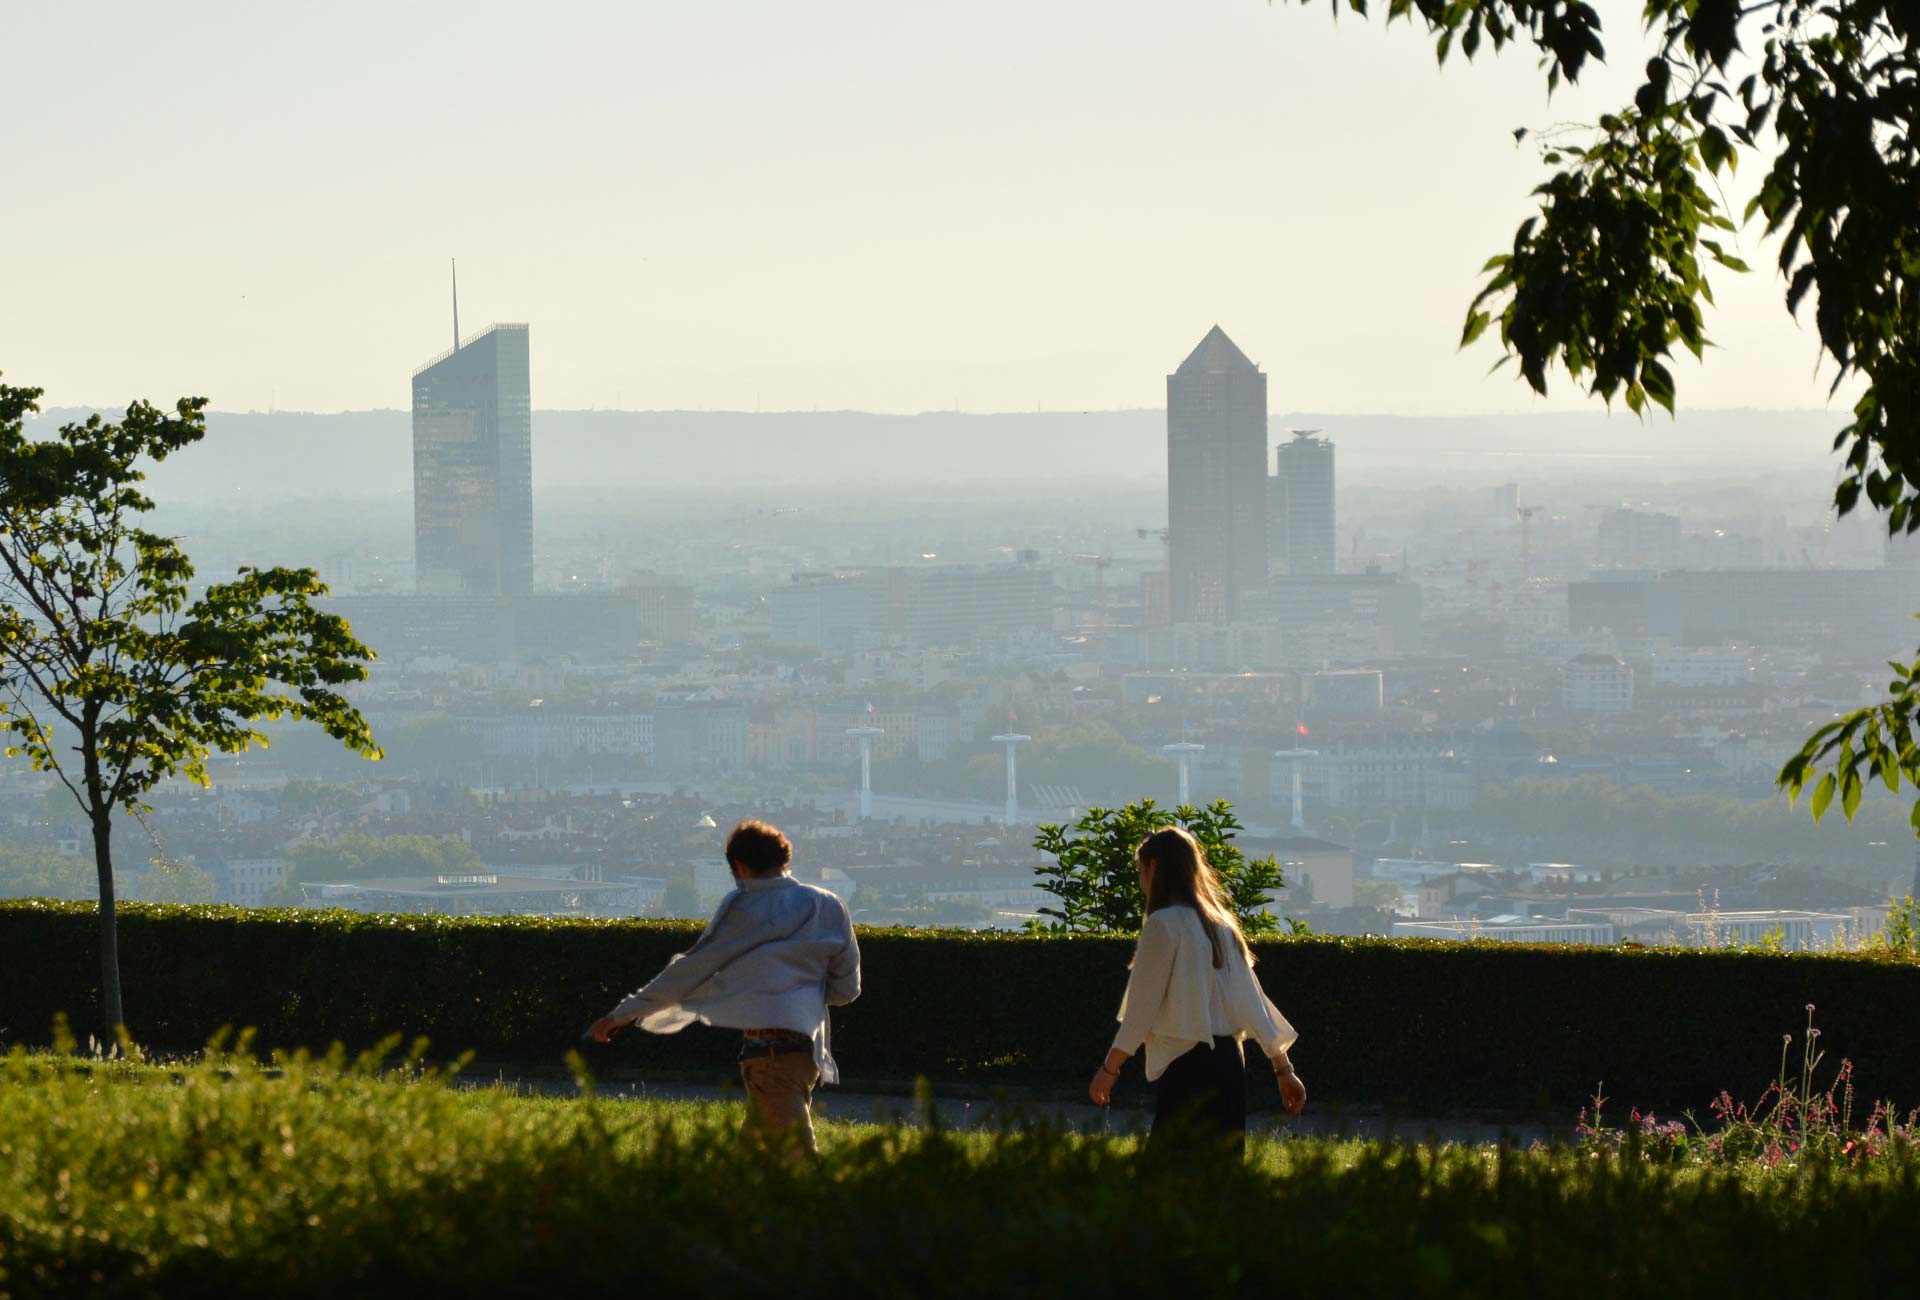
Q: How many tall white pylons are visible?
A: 4